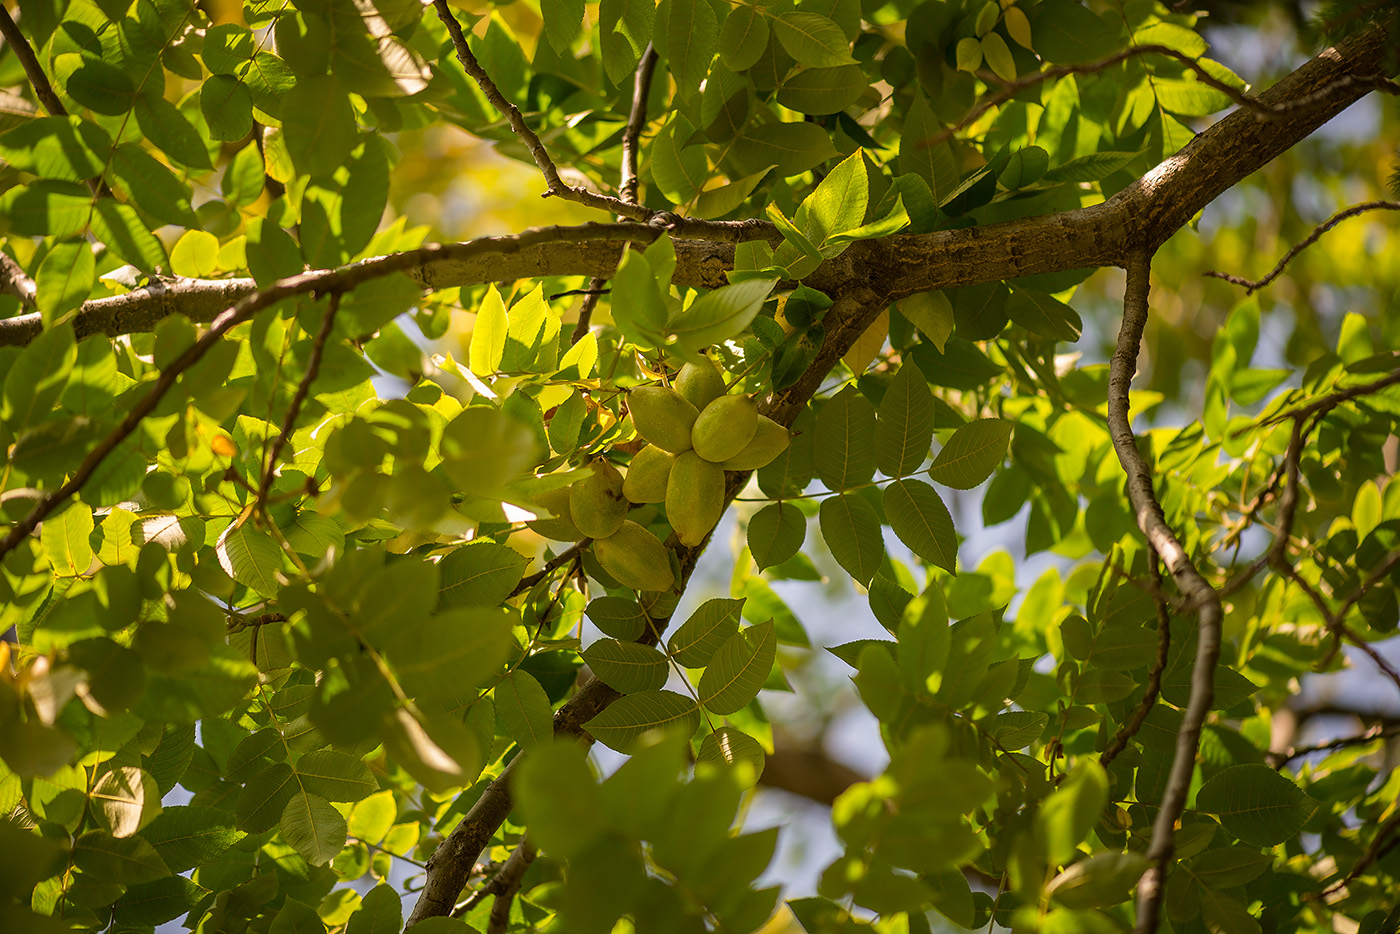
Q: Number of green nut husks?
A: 9